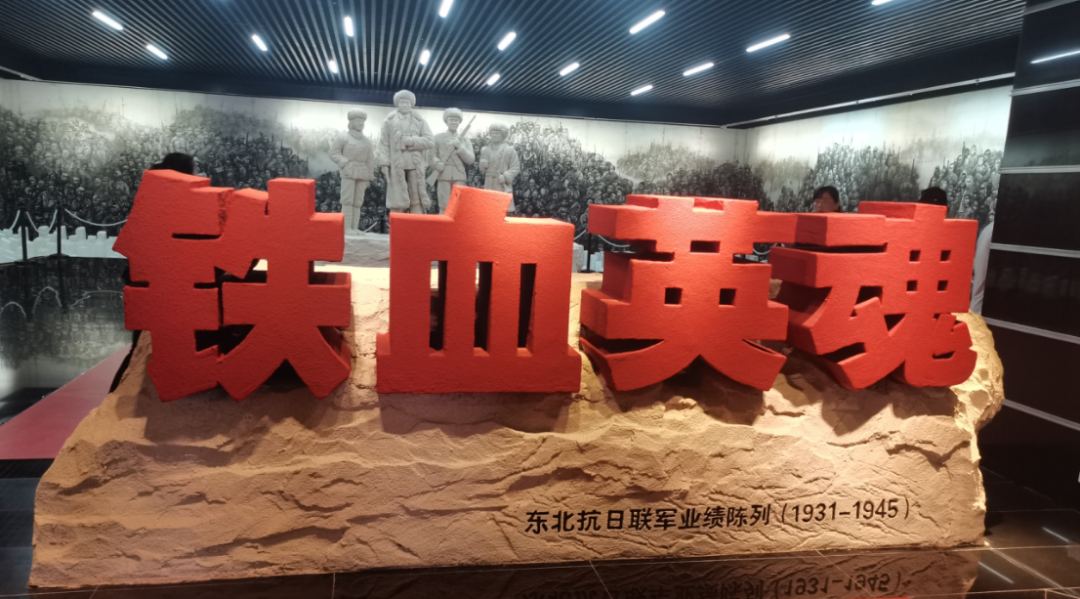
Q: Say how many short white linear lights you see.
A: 15